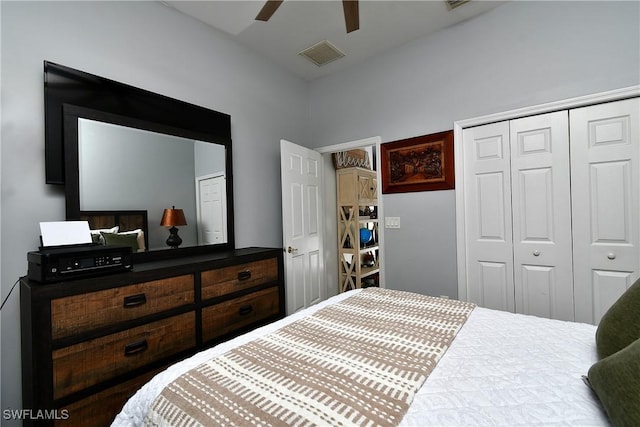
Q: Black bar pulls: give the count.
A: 4